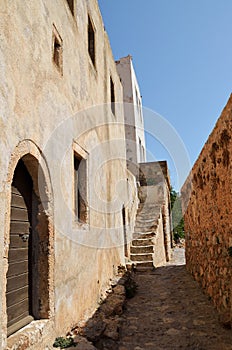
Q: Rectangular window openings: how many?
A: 5